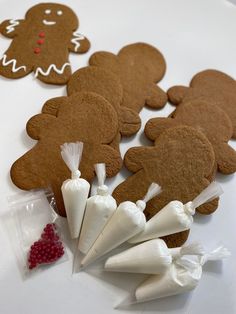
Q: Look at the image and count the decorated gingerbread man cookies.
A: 1